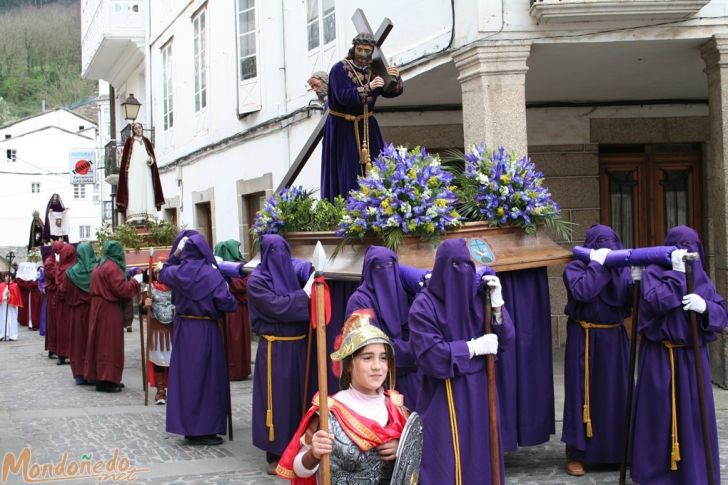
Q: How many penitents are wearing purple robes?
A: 6